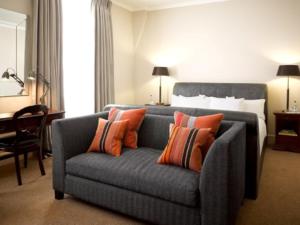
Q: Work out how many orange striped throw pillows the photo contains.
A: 4